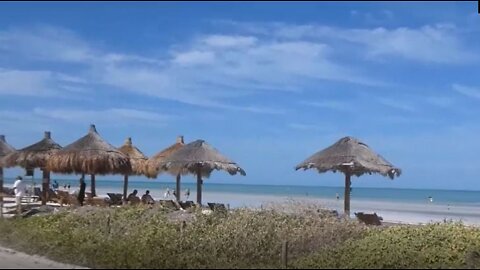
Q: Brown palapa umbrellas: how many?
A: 7